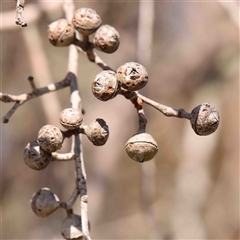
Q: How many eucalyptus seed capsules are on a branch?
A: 13